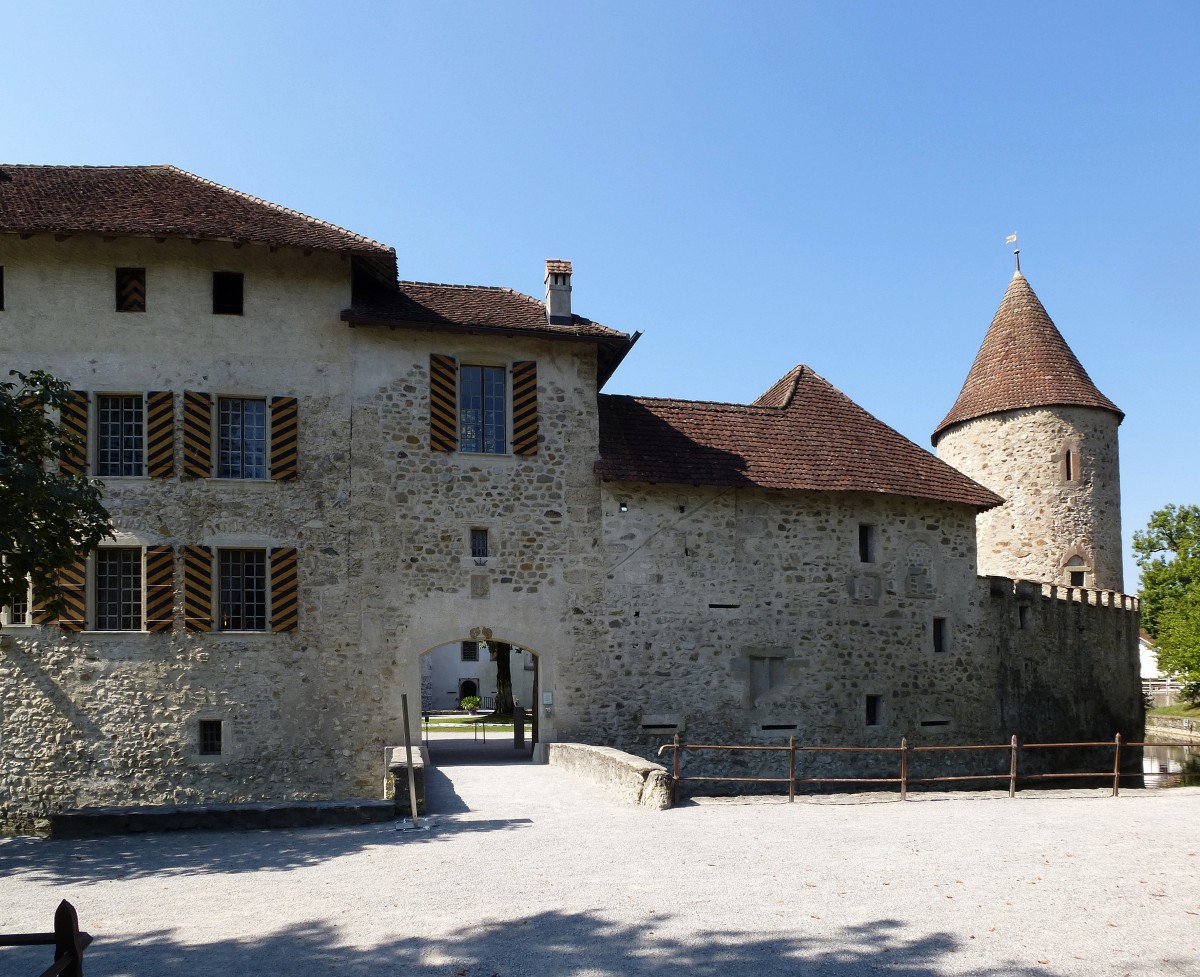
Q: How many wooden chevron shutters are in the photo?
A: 13